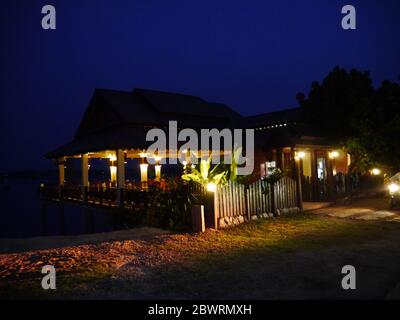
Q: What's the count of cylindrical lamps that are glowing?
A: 3